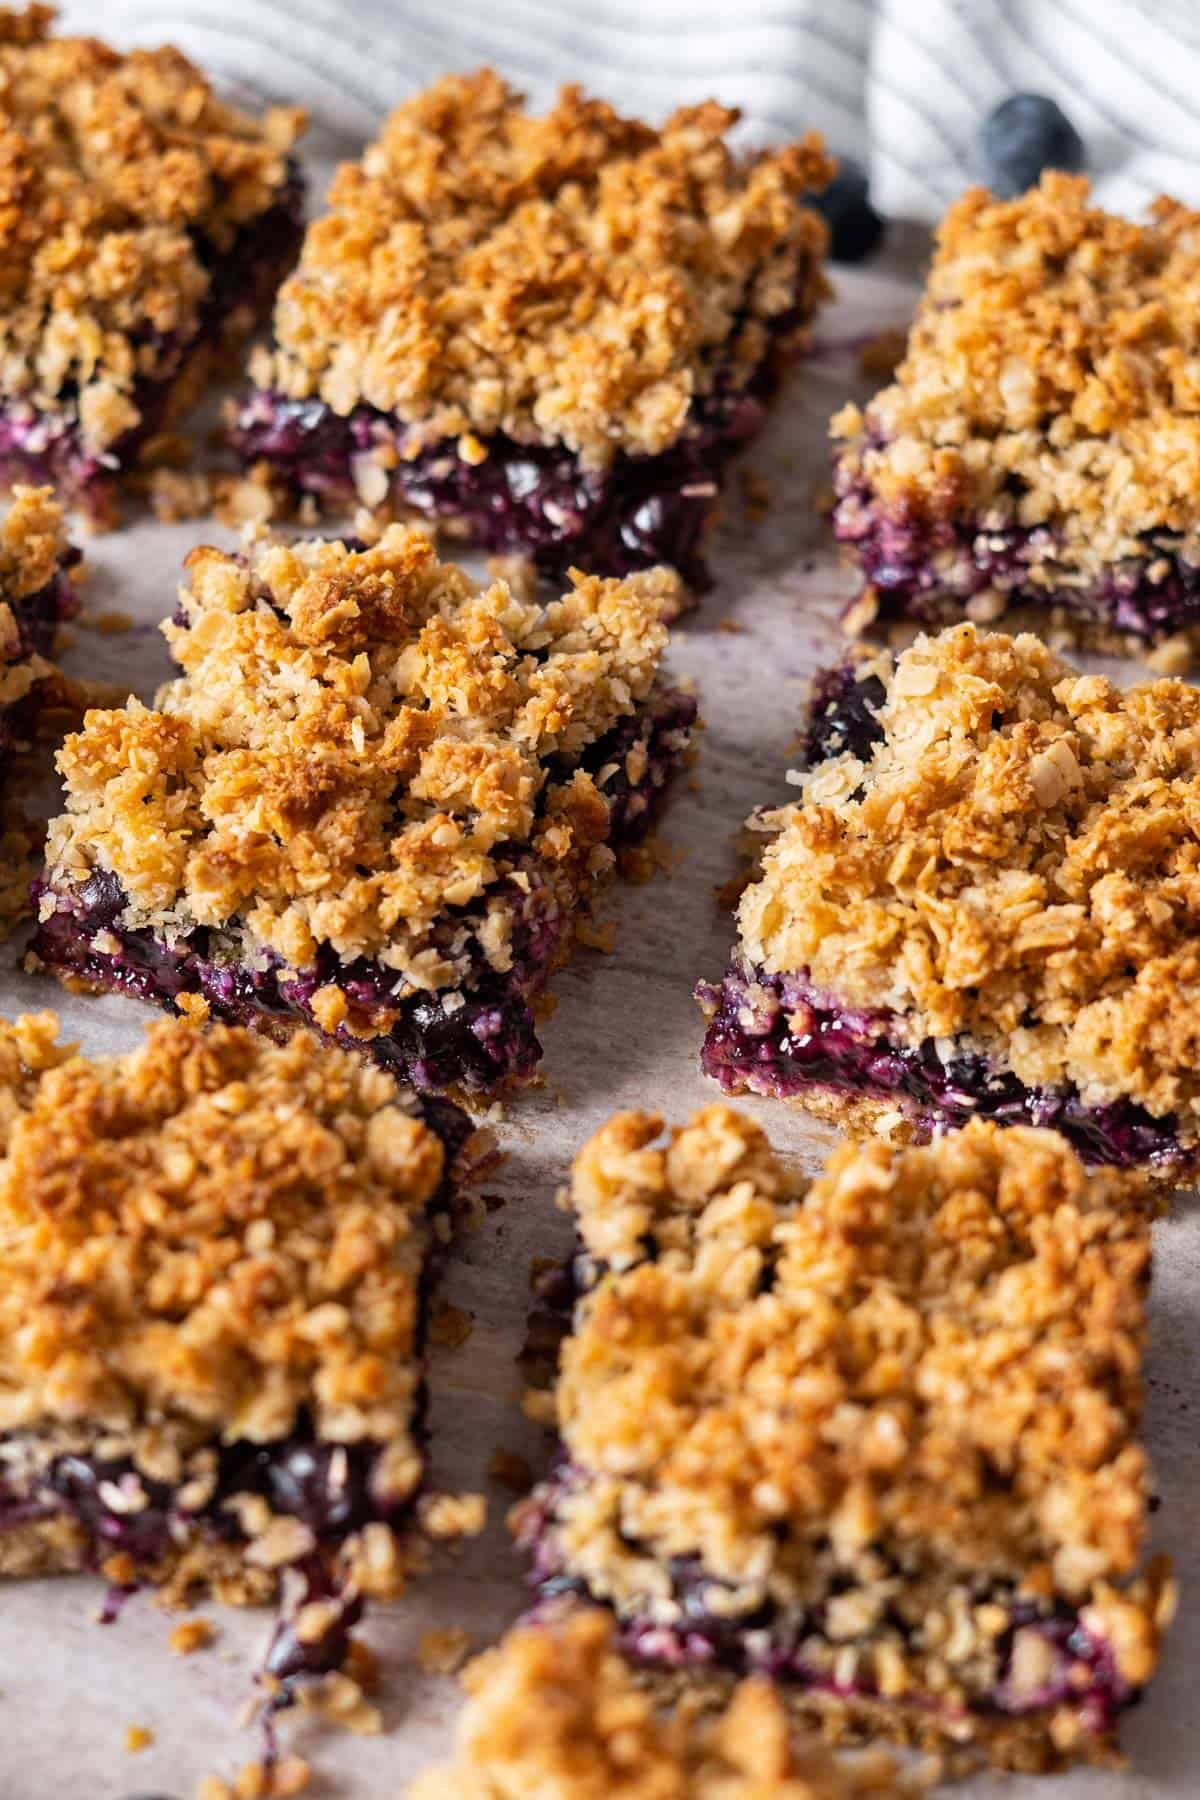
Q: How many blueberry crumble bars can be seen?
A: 9